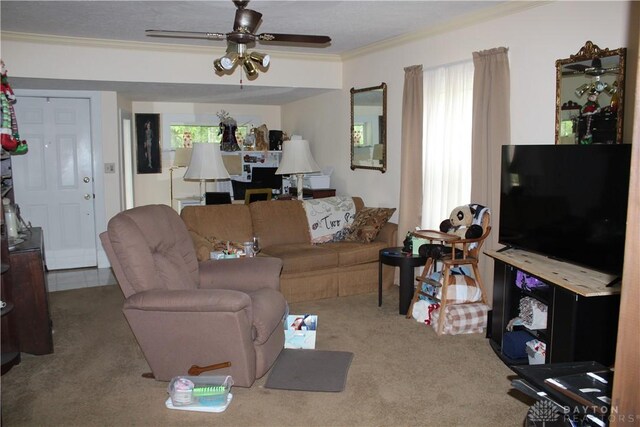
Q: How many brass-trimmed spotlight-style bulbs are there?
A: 4